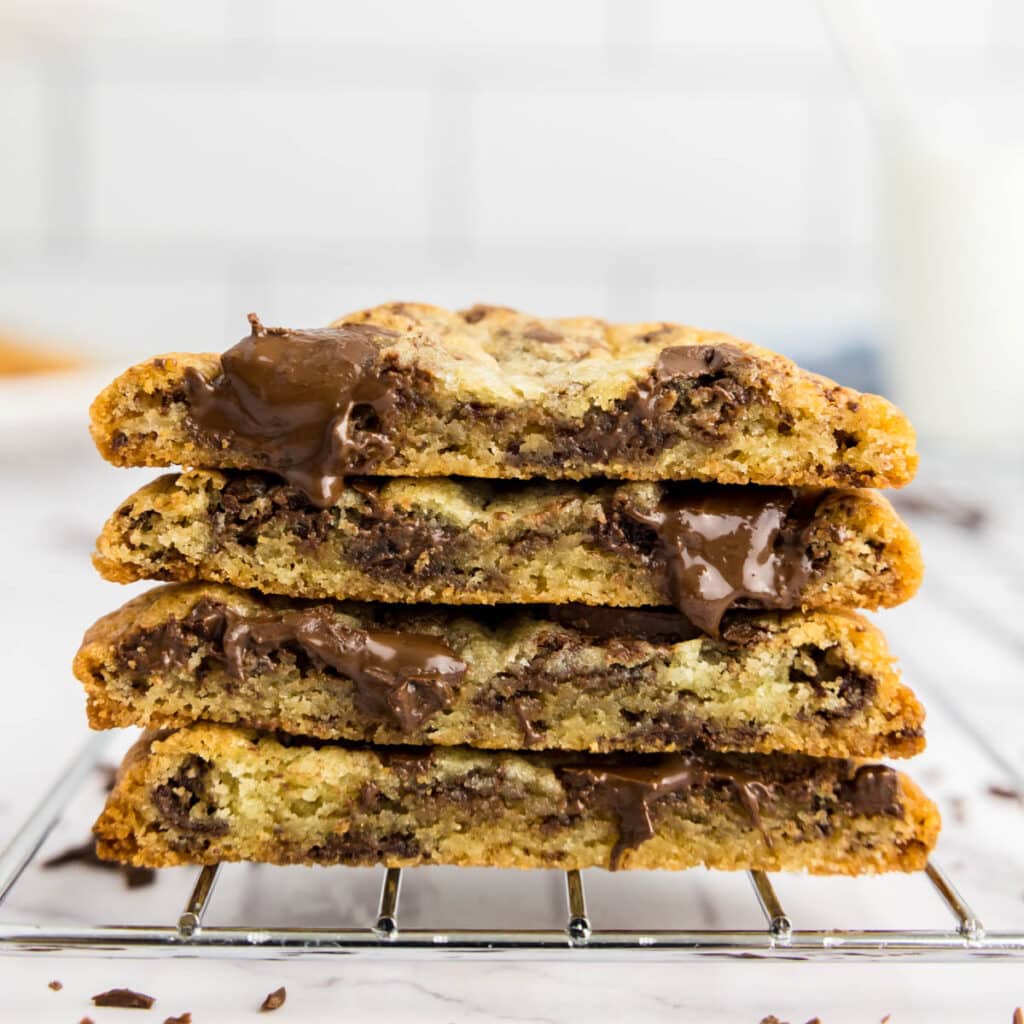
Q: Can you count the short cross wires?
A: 5